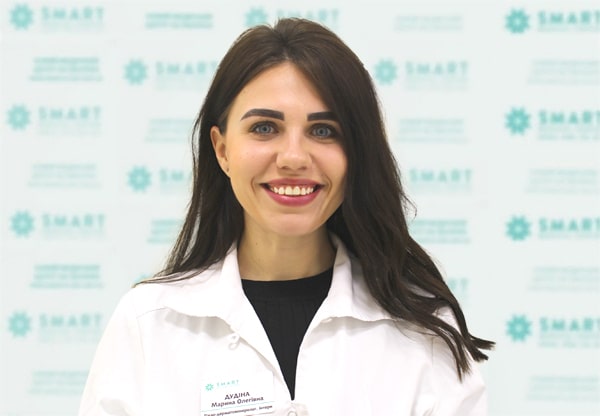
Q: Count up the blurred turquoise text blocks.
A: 14